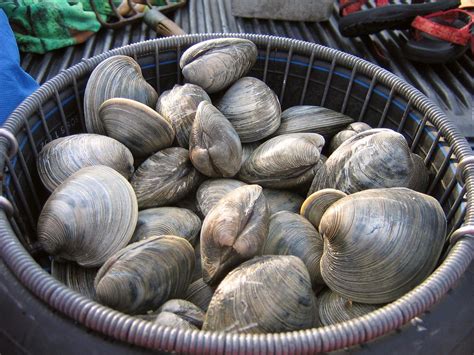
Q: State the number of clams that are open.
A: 0